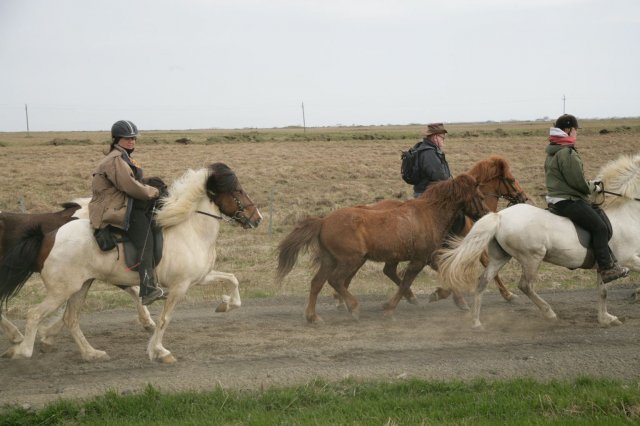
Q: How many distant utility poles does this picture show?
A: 3